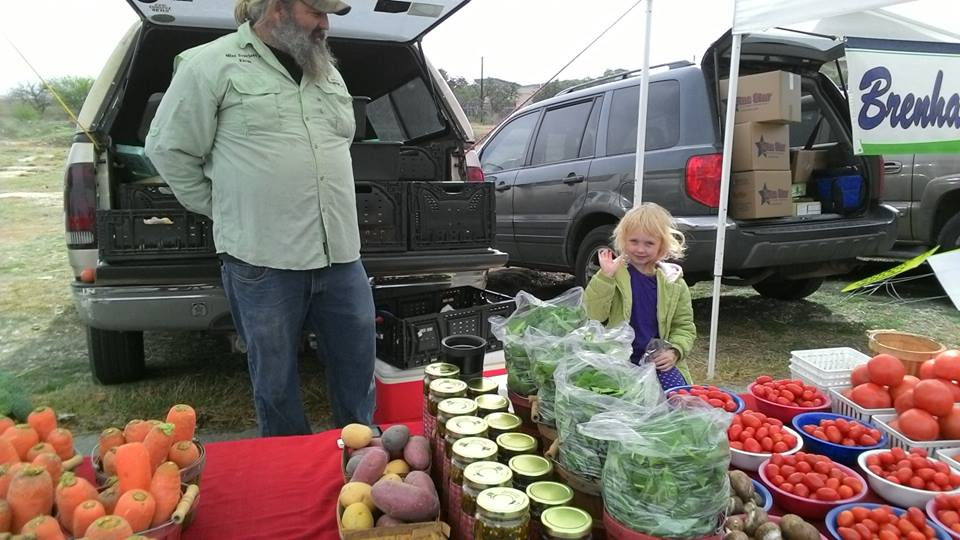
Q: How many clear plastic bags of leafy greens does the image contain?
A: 4